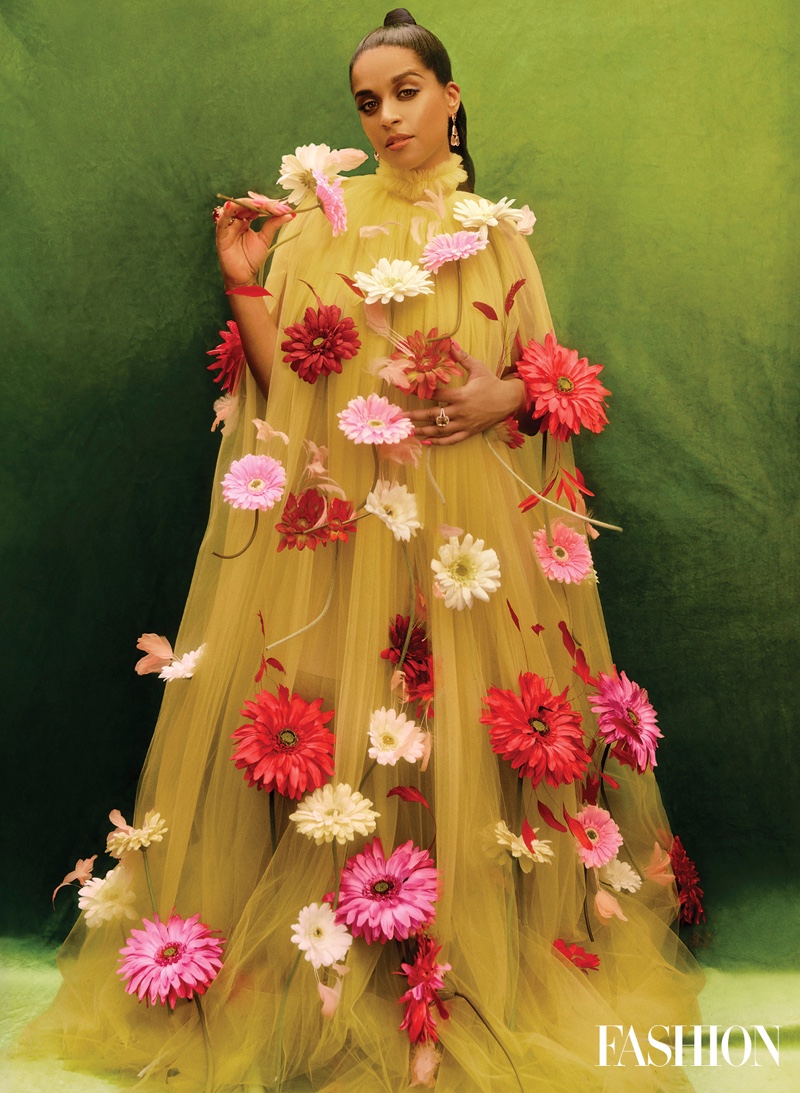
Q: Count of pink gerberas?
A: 9